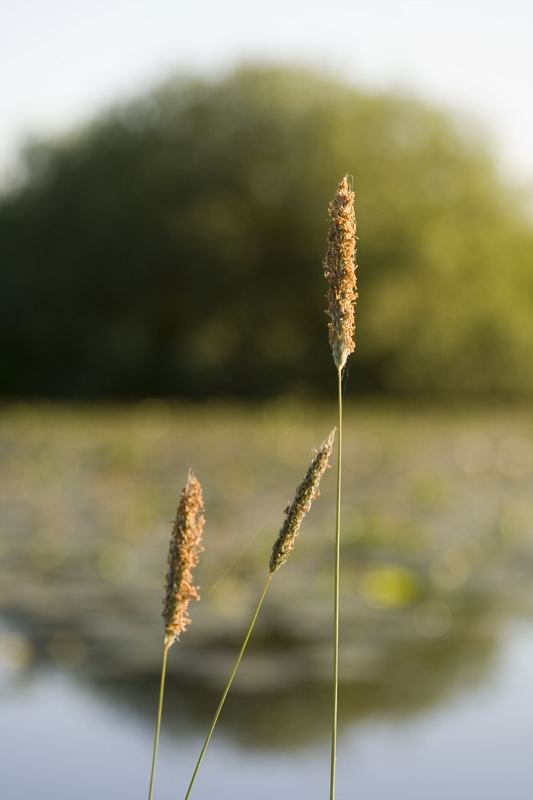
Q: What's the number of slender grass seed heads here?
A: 3